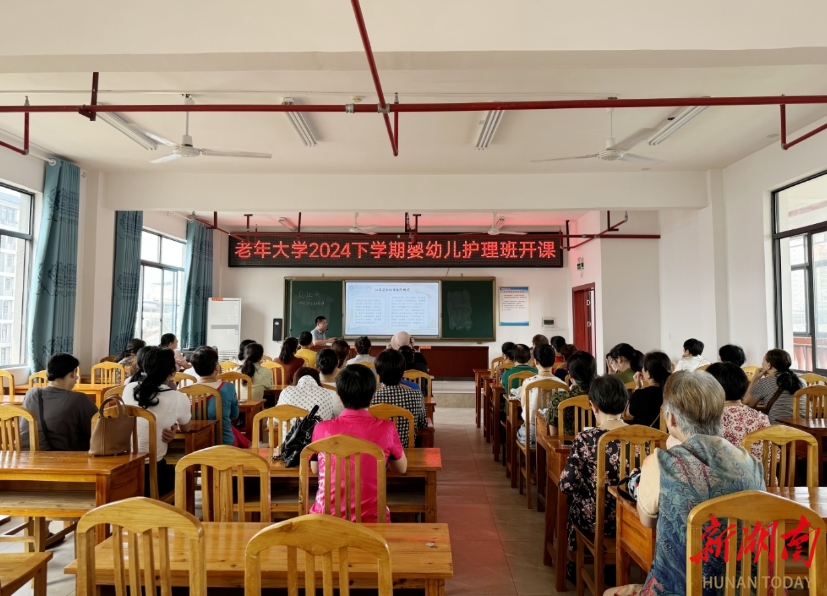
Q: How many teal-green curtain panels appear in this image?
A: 3